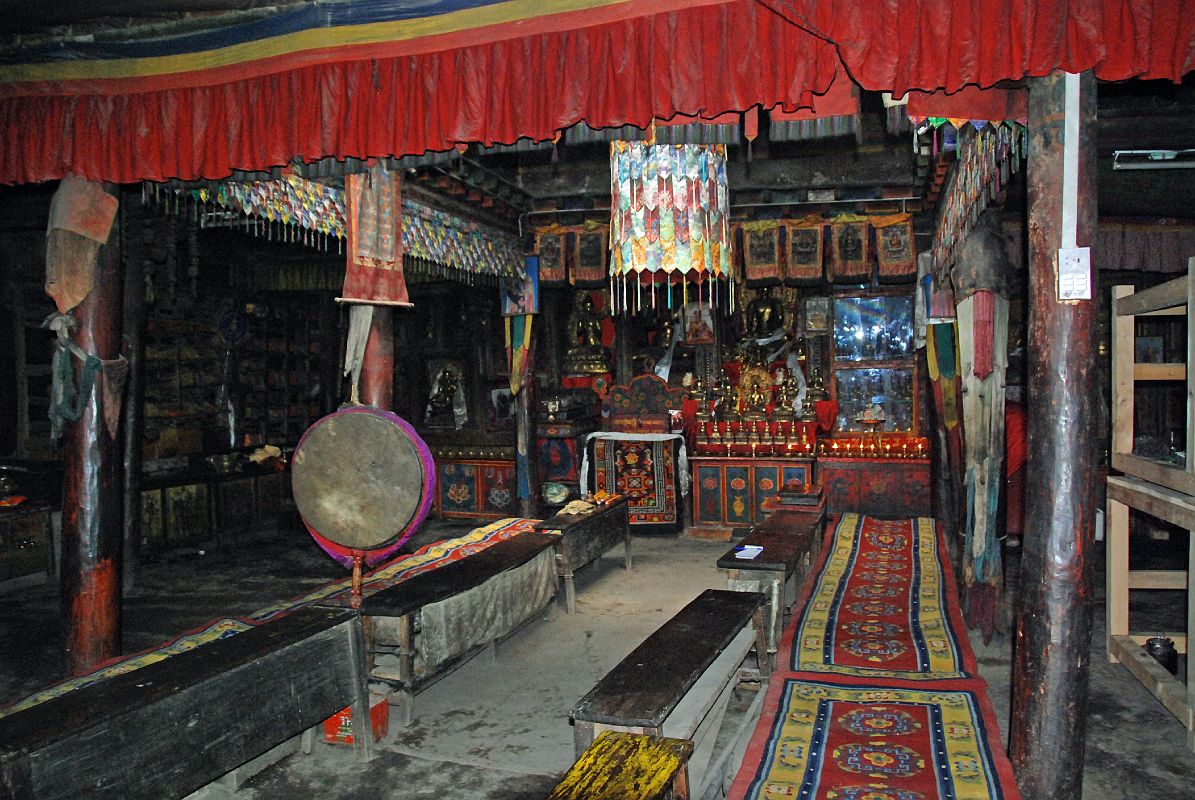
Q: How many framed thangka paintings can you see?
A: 6